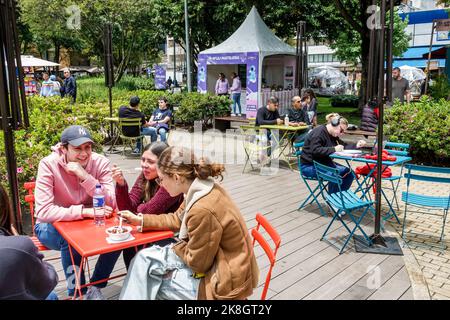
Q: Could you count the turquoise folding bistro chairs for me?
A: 4